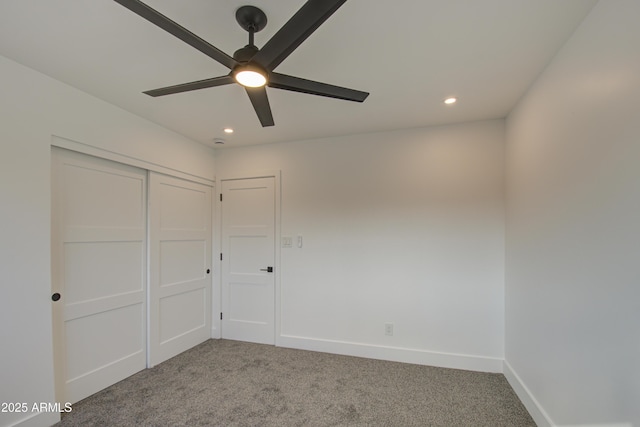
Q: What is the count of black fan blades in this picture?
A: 5